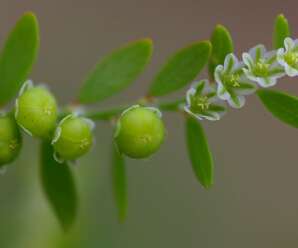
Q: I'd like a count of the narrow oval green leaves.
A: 9